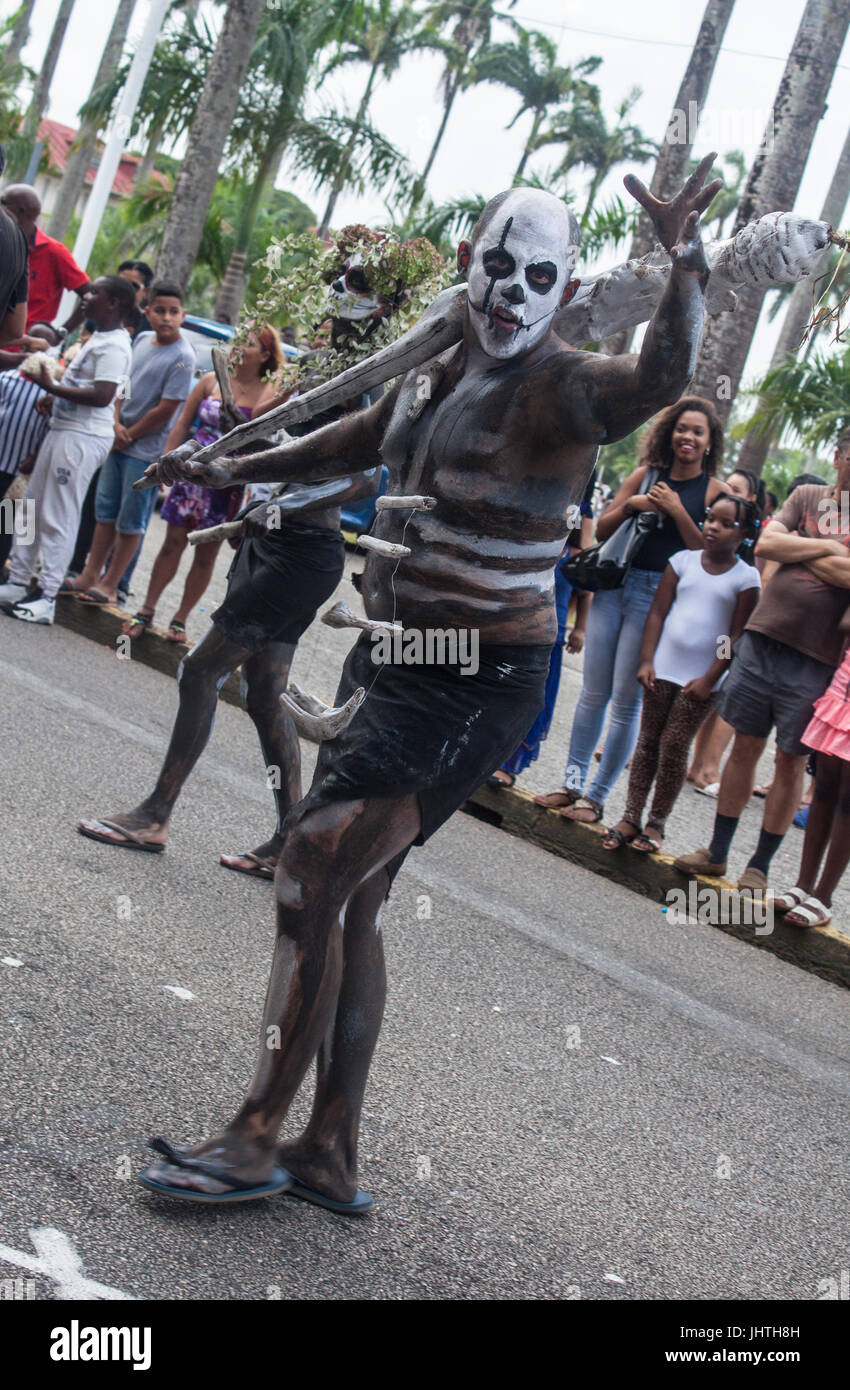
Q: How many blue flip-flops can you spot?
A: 2